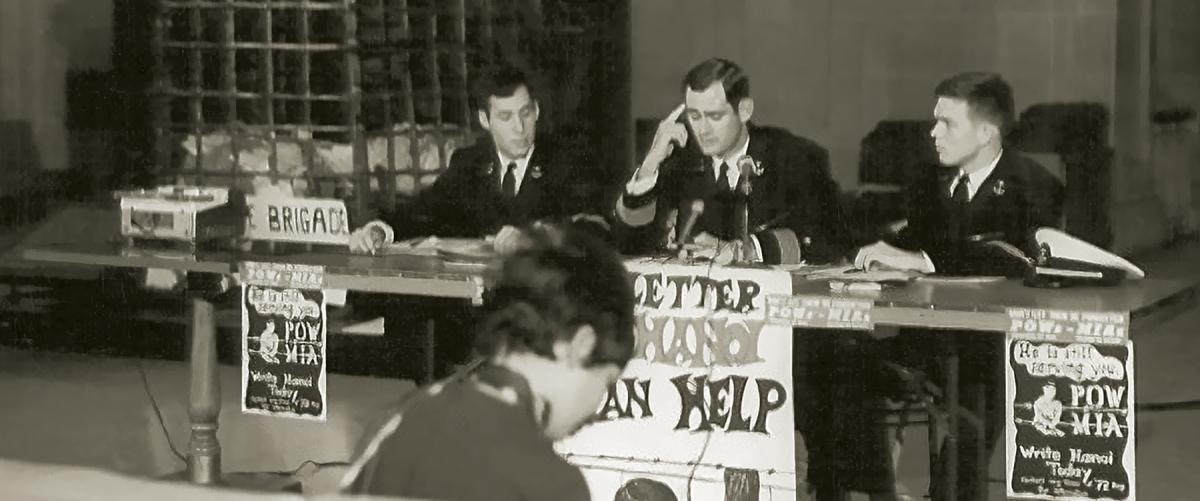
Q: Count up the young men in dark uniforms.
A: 3